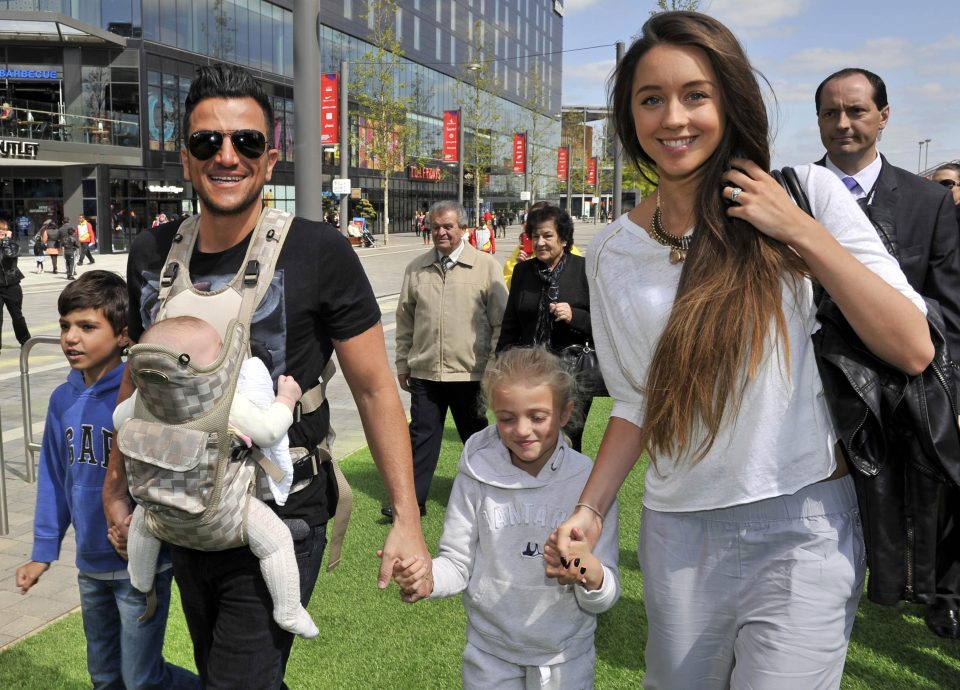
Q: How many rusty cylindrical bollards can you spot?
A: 0